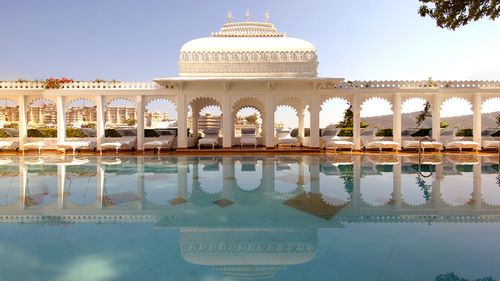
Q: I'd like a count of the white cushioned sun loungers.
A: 13